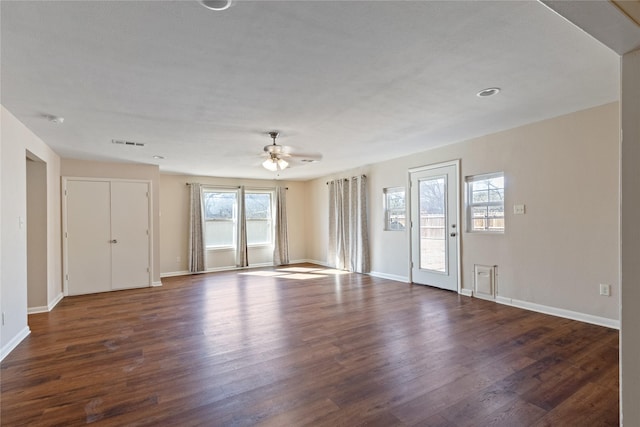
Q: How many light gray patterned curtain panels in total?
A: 5